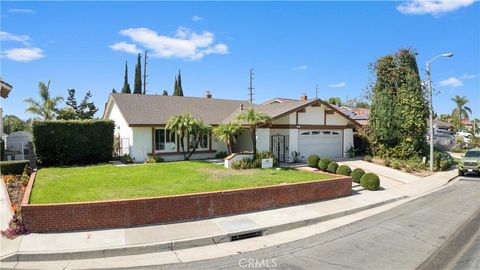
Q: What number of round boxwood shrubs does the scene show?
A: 6